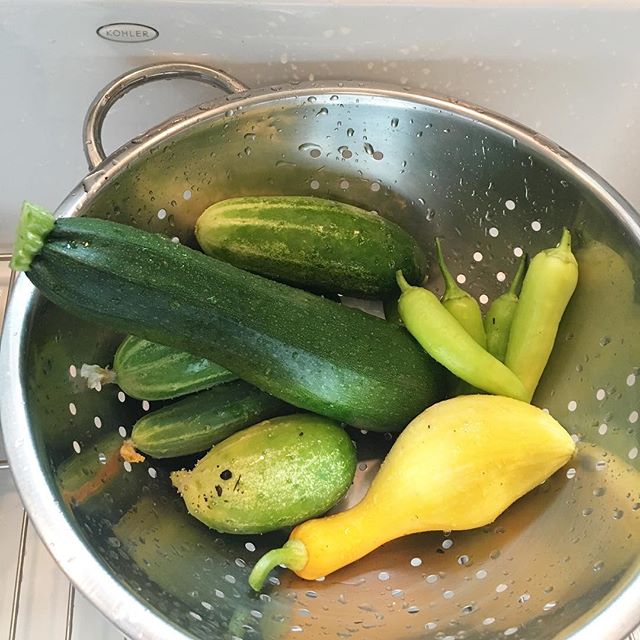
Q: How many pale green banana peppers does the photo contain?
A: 4